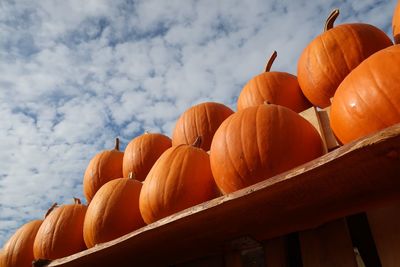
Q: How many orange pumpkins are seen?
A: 13